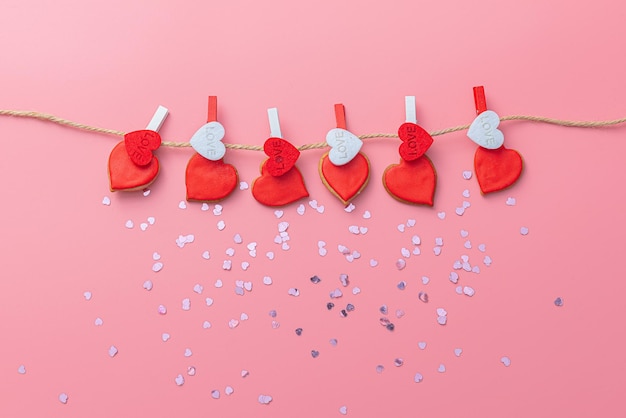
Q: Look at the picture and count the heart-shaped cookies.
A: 6